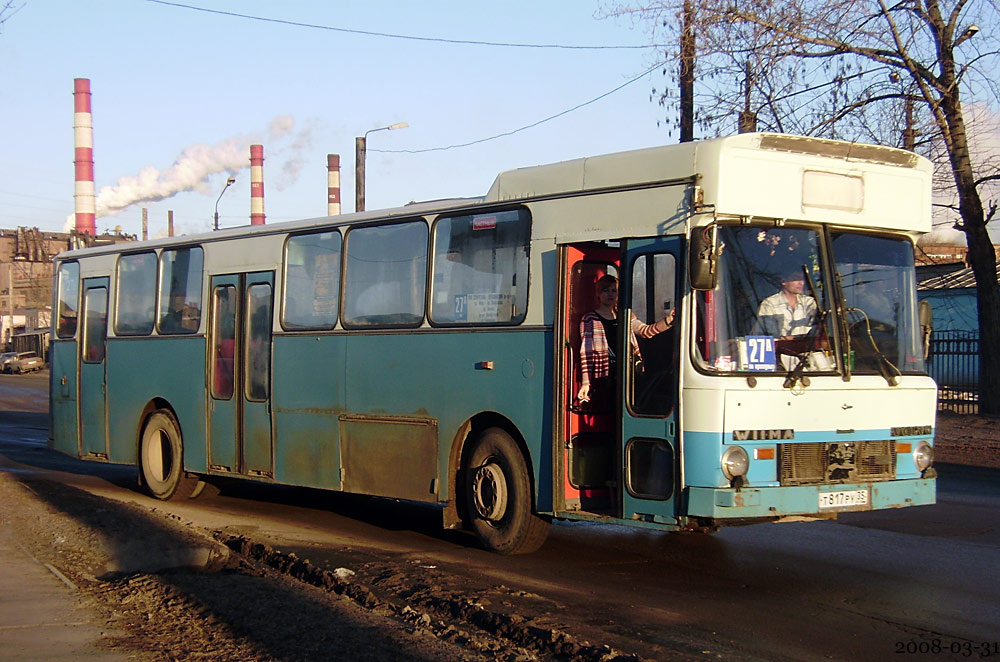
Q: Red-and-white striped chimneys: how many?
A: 3